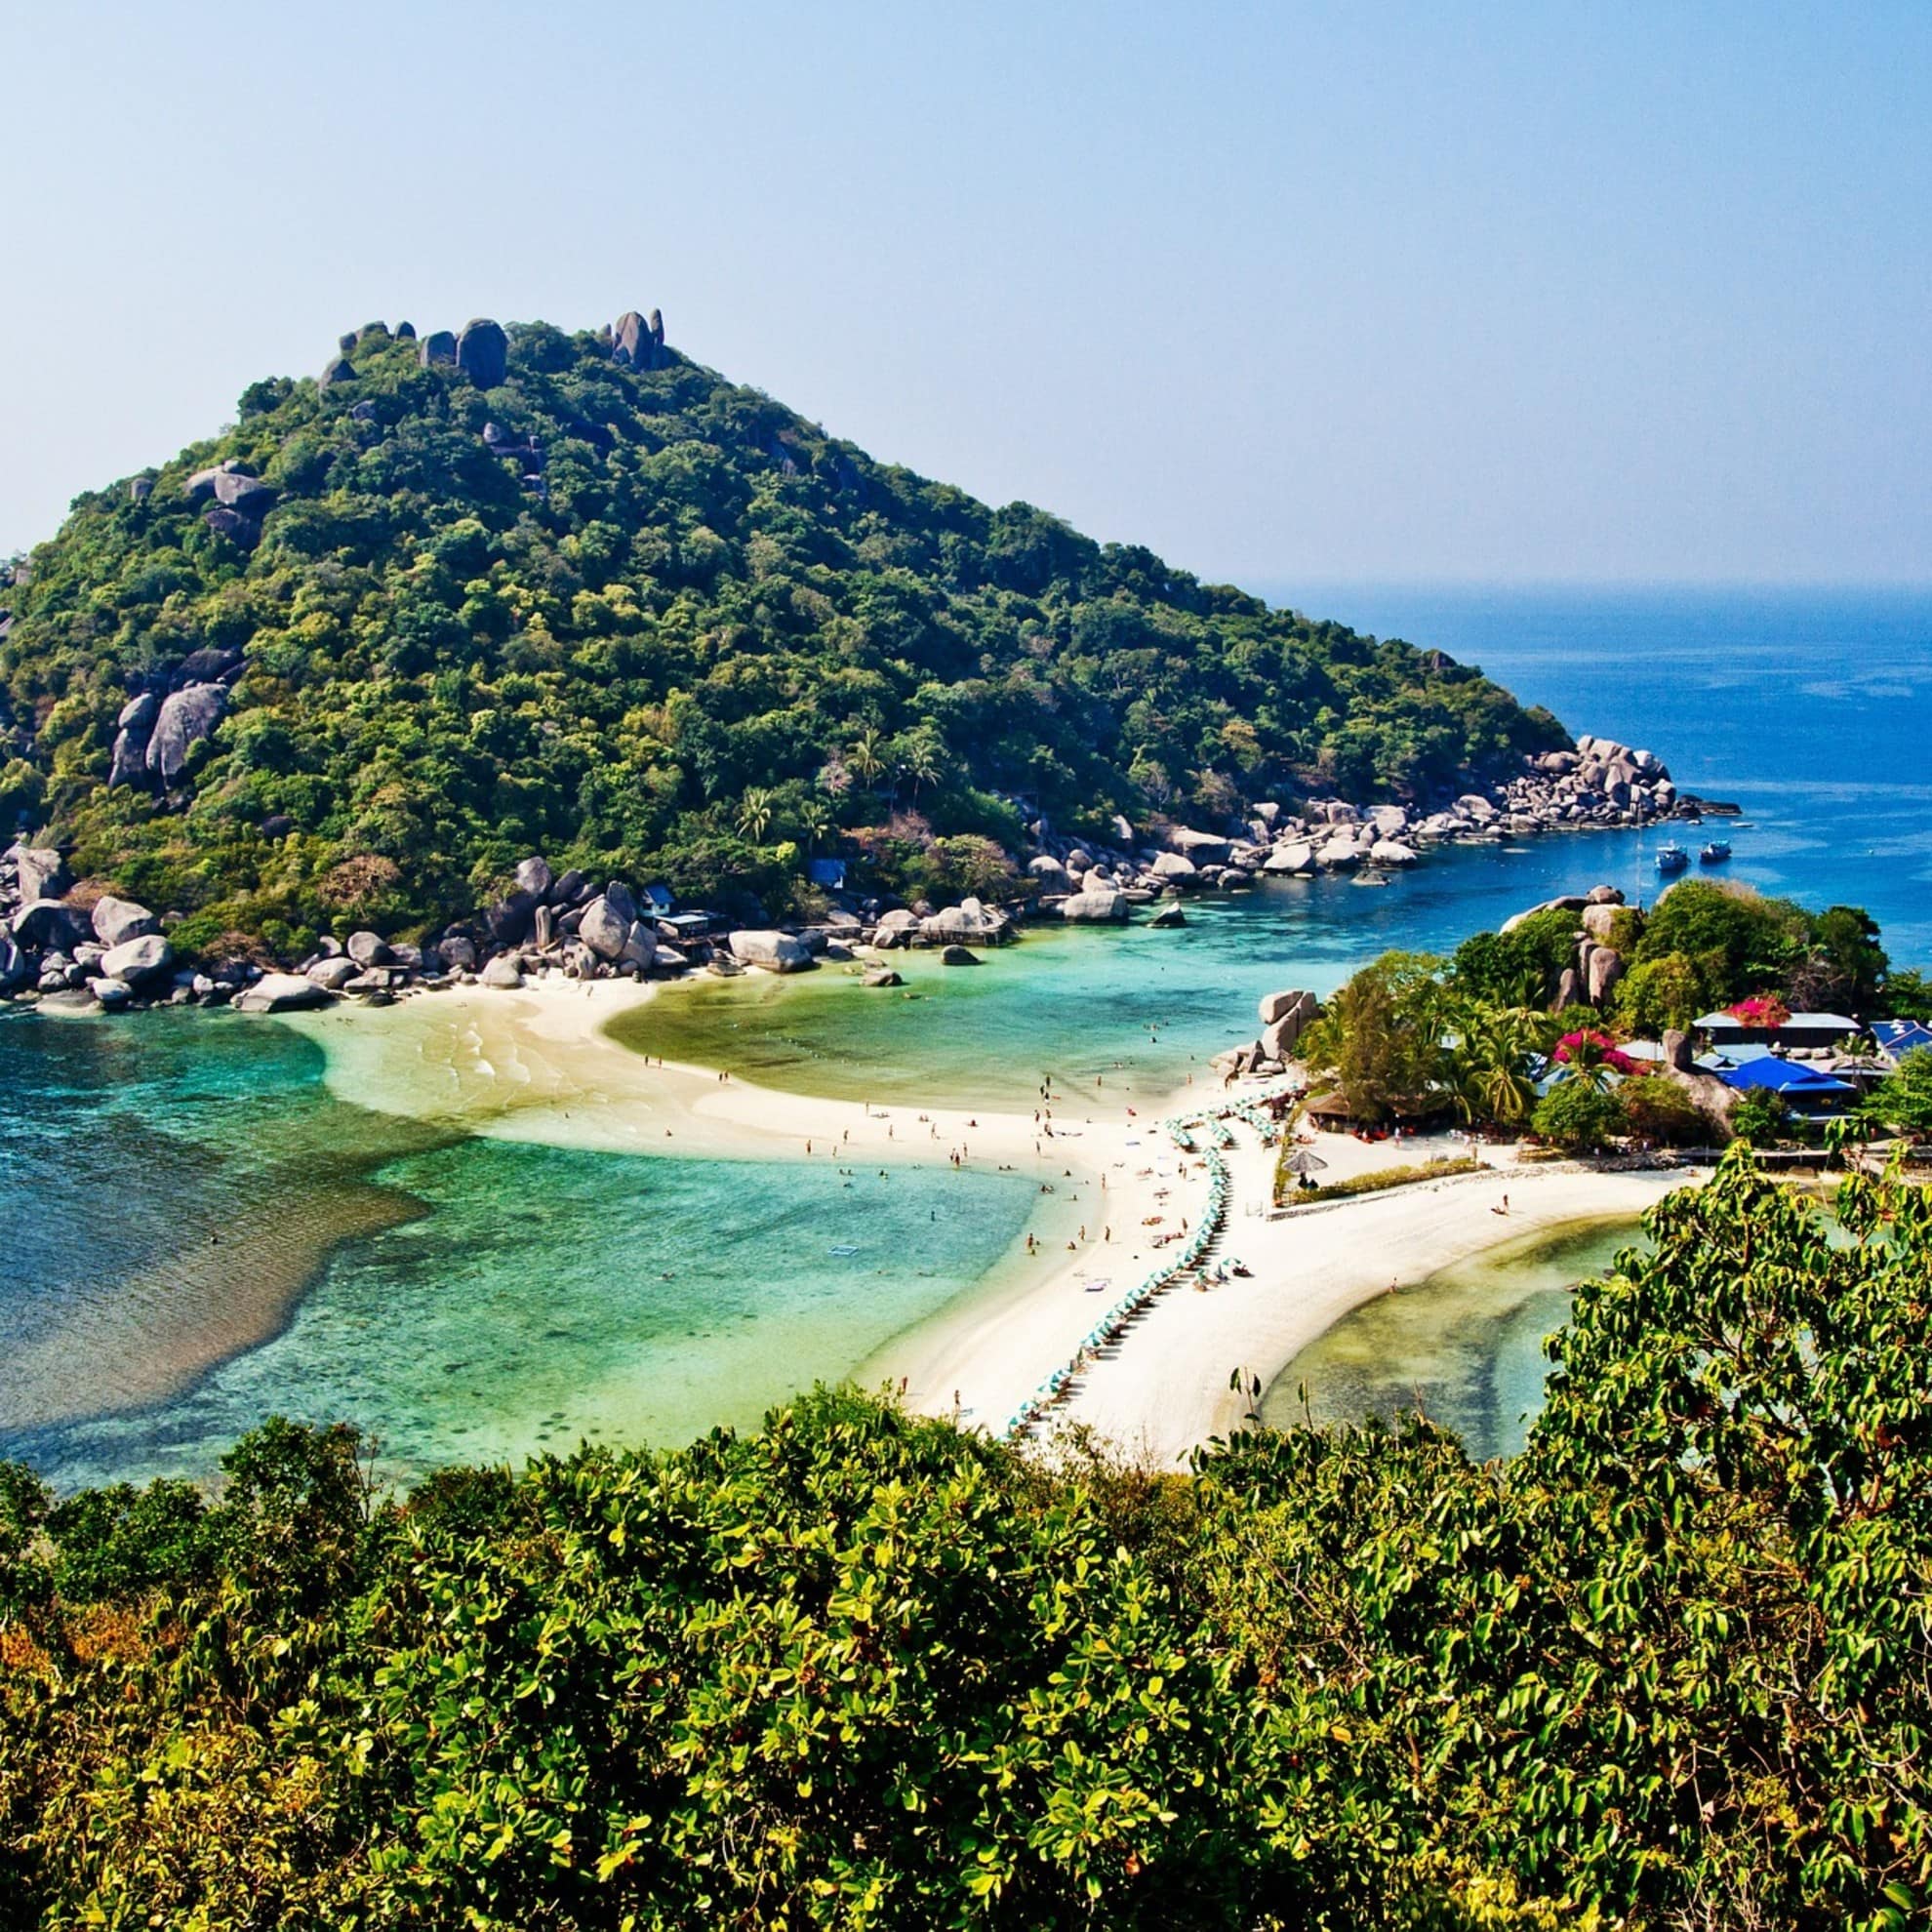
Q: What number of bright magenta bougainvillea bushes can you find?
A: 2